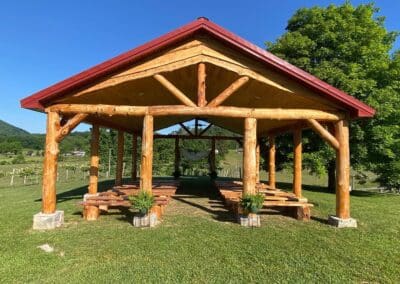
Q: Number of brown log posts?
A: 12